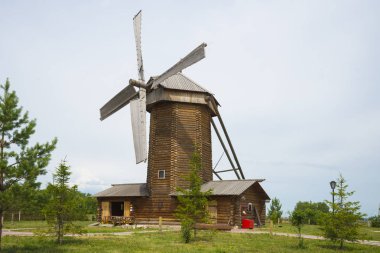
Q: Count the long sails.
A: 4